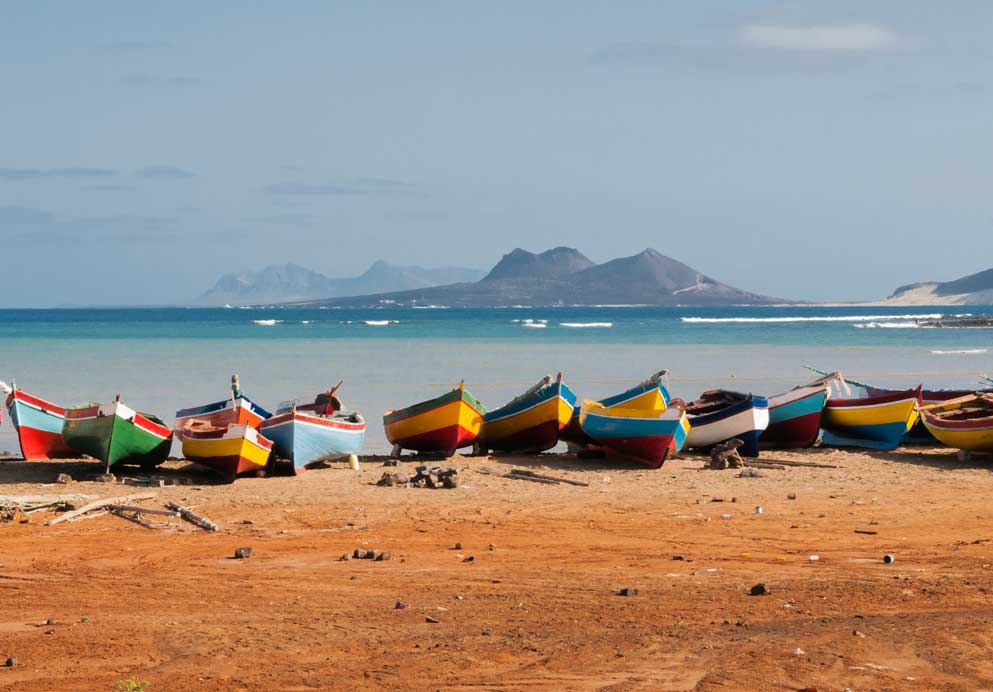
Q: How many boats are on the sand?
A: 14